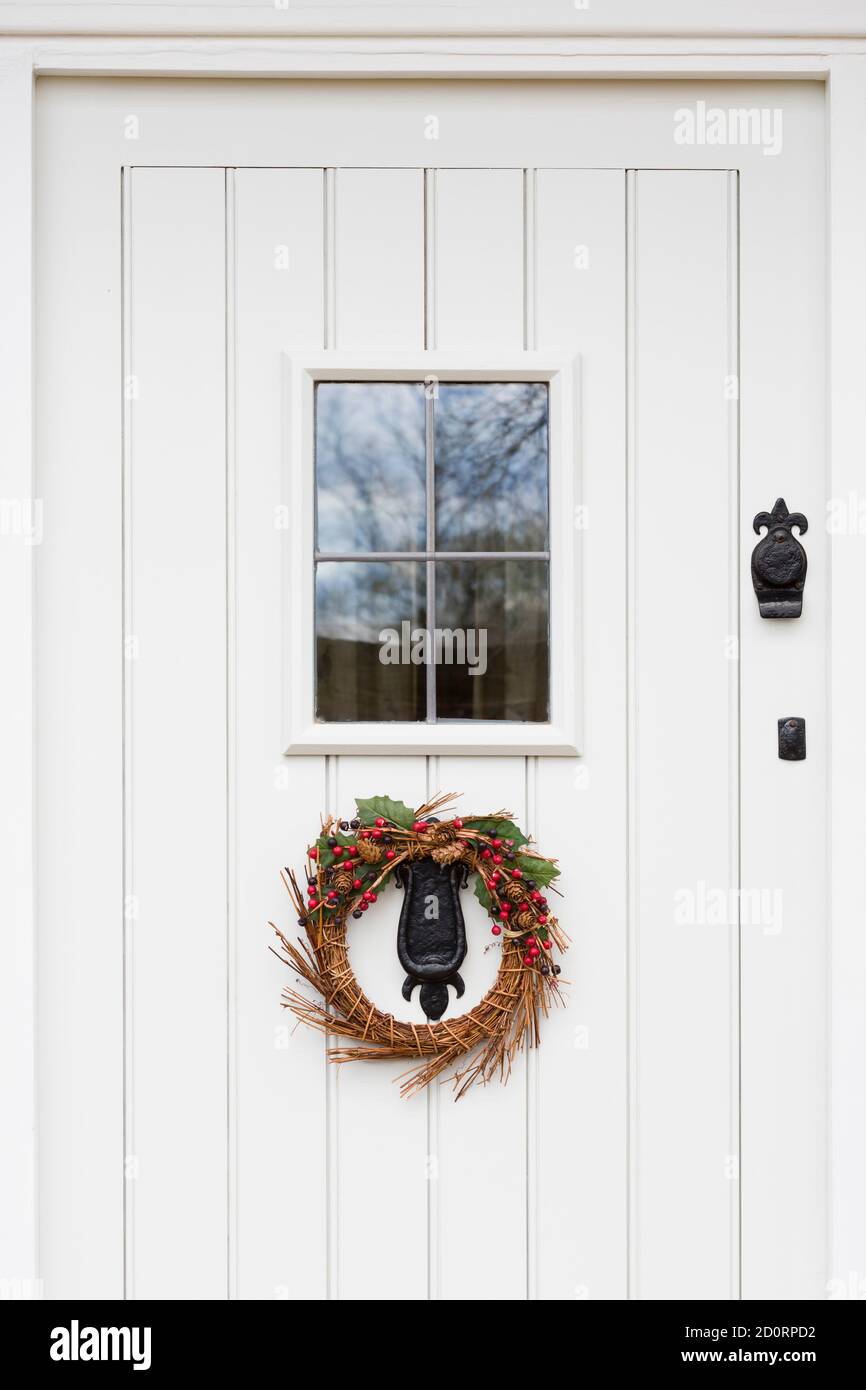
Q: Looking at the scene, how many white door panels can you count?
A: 6